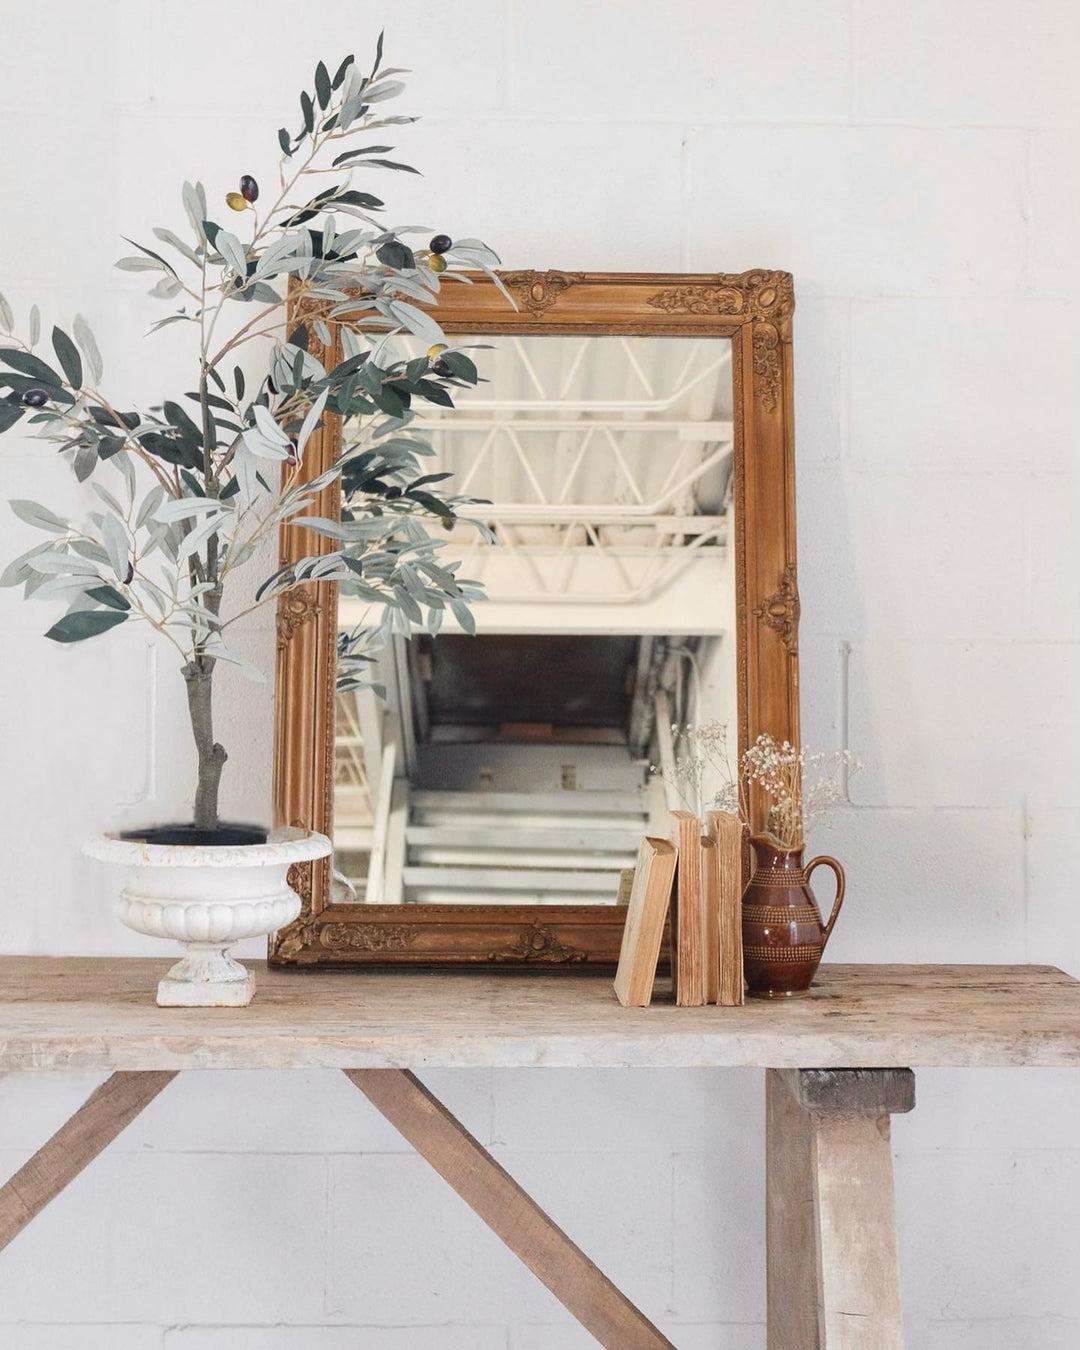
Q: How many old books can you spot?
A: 4